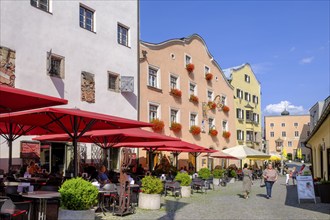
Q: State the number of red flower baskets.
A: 11